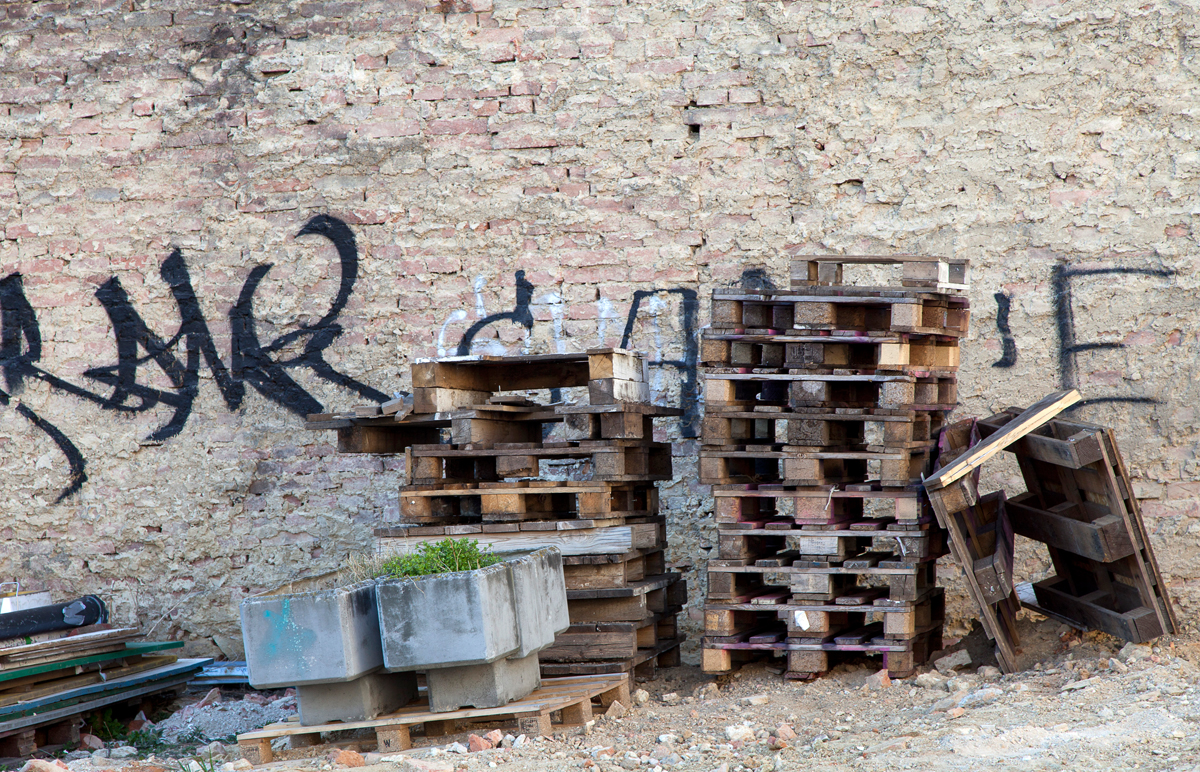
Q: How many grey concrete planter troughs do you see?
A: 2